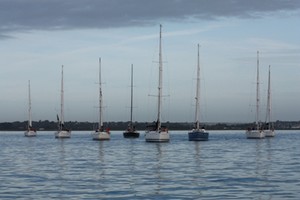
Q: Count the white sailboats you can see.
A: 6